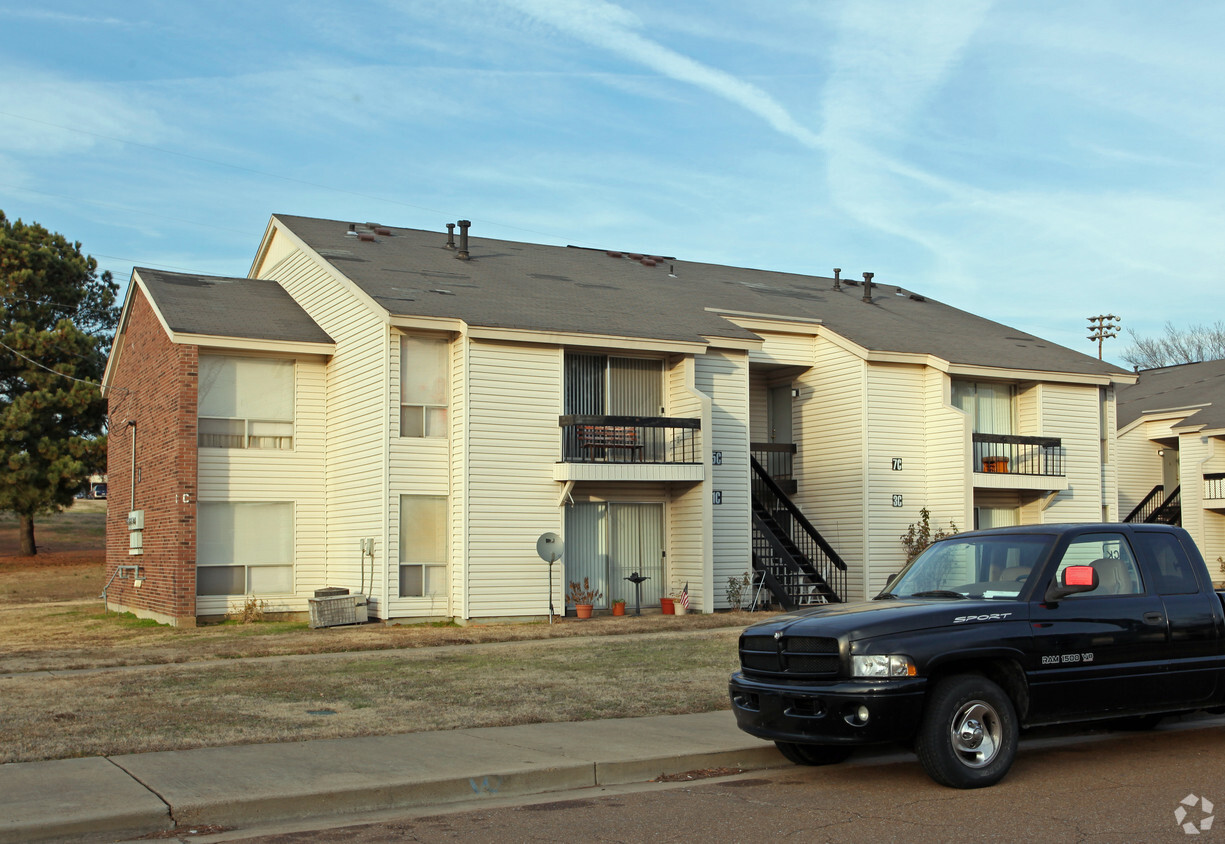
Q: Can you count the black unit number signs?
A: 4